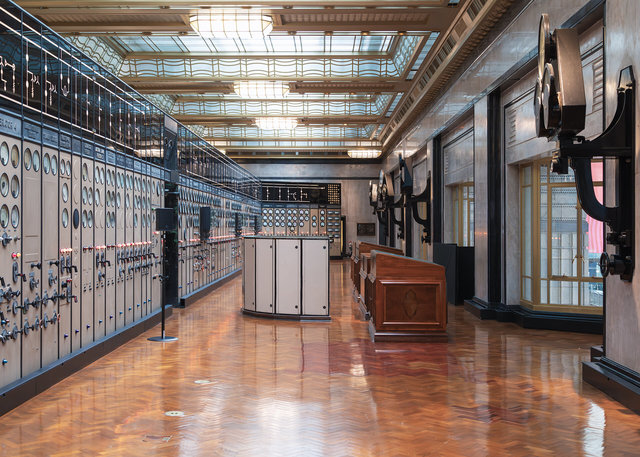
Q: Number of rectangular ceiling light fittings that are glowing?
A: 4